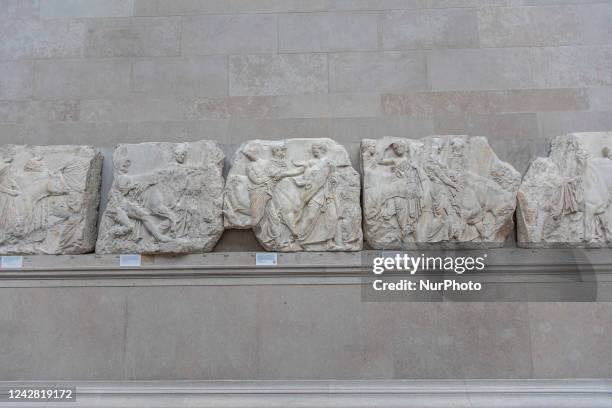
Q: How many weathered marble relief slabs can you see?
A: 5